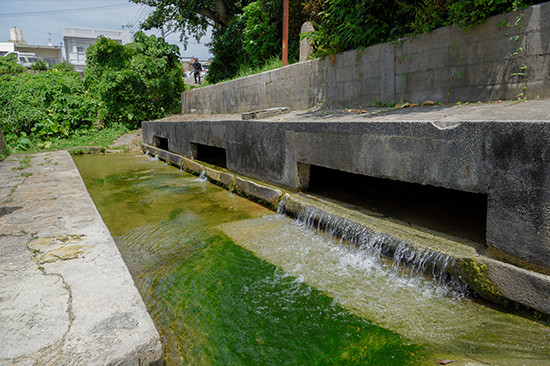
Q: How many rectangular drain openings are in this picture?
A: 3